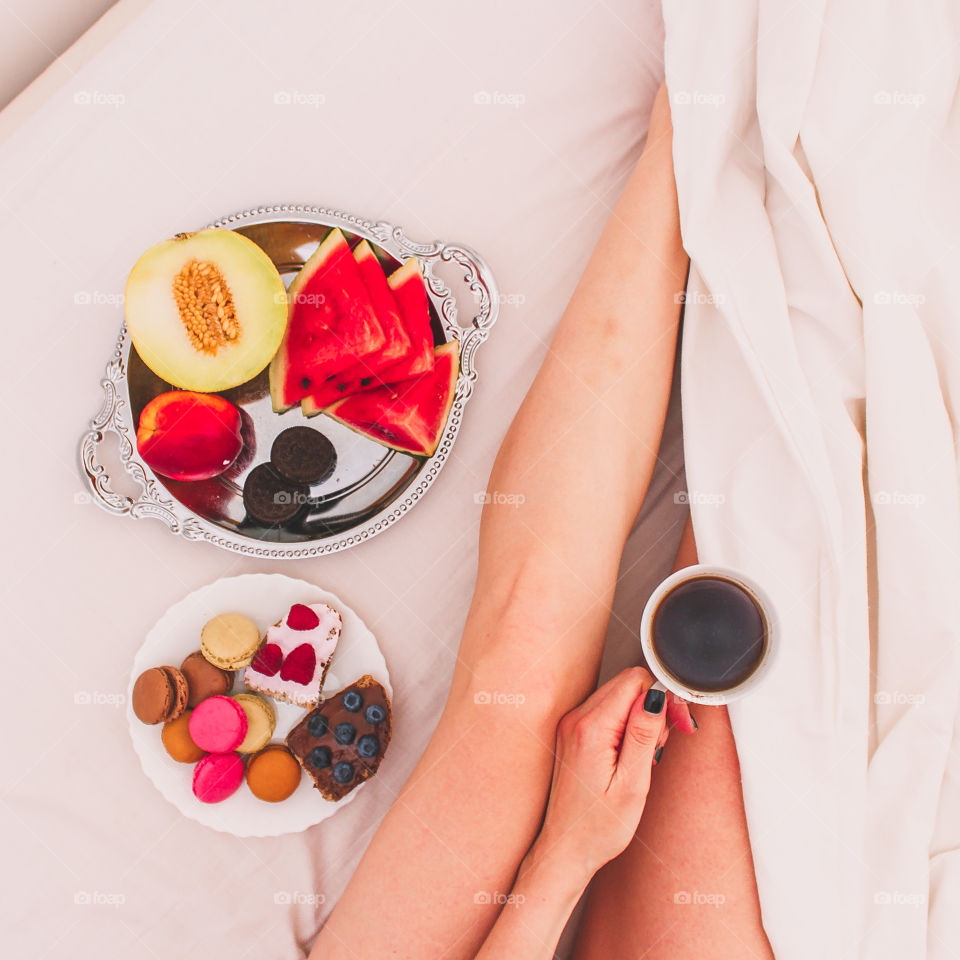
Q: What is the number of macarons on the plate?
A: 8